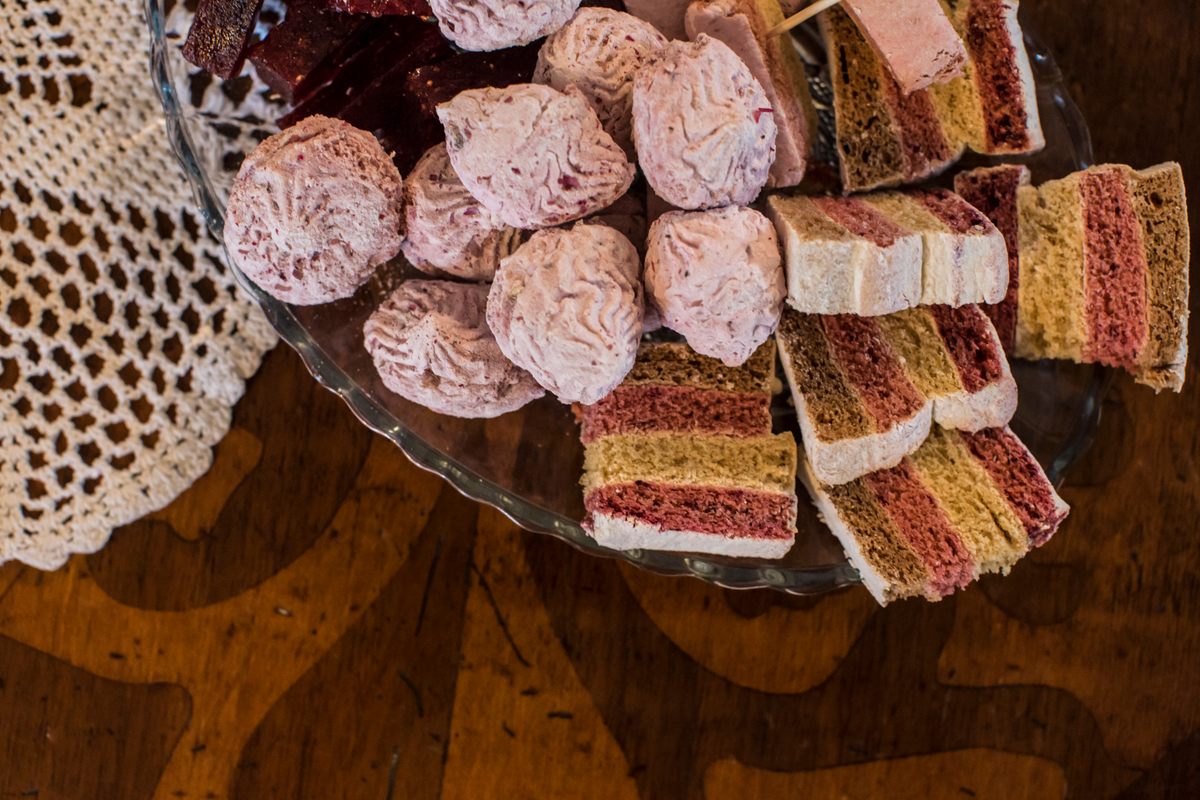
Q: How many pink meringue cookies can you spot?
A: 9